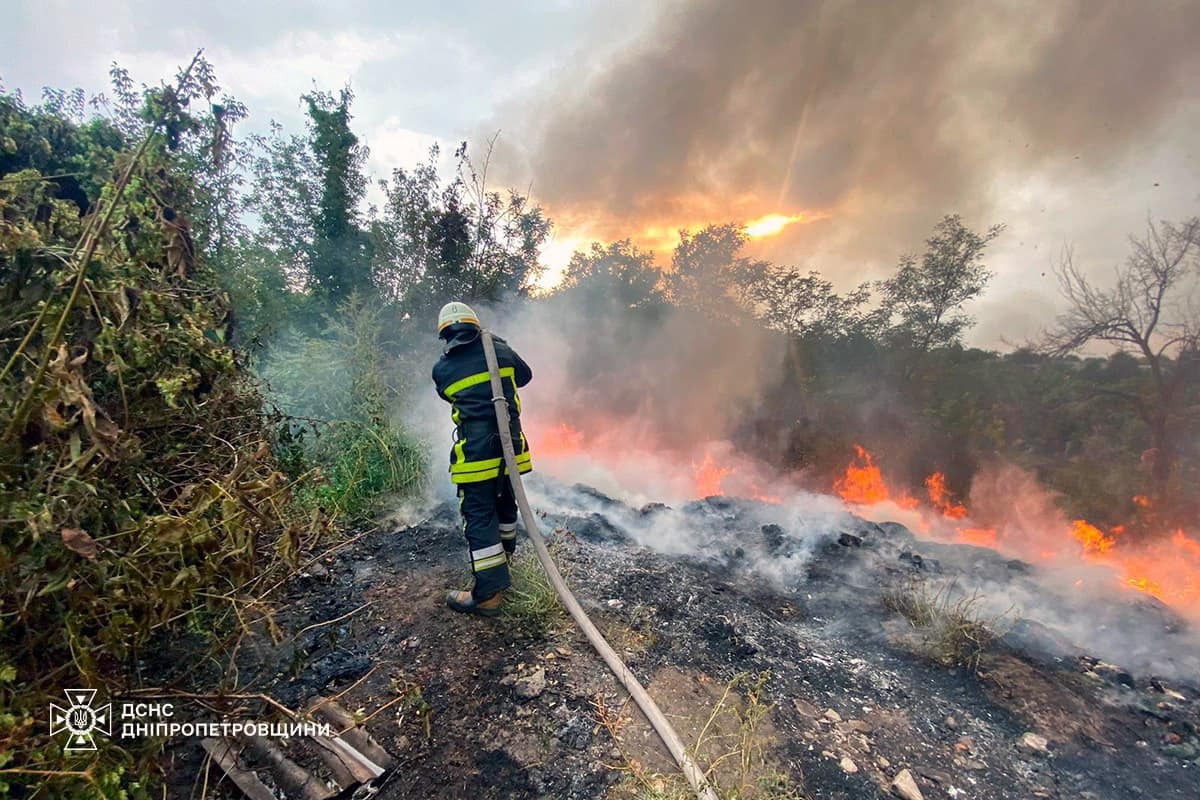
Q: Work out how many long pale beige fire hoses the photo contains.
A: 1